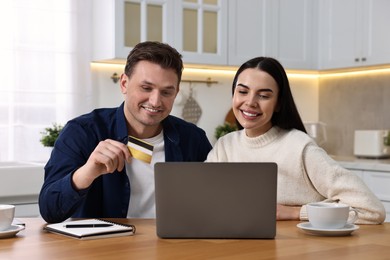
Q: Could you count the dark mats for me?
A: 0